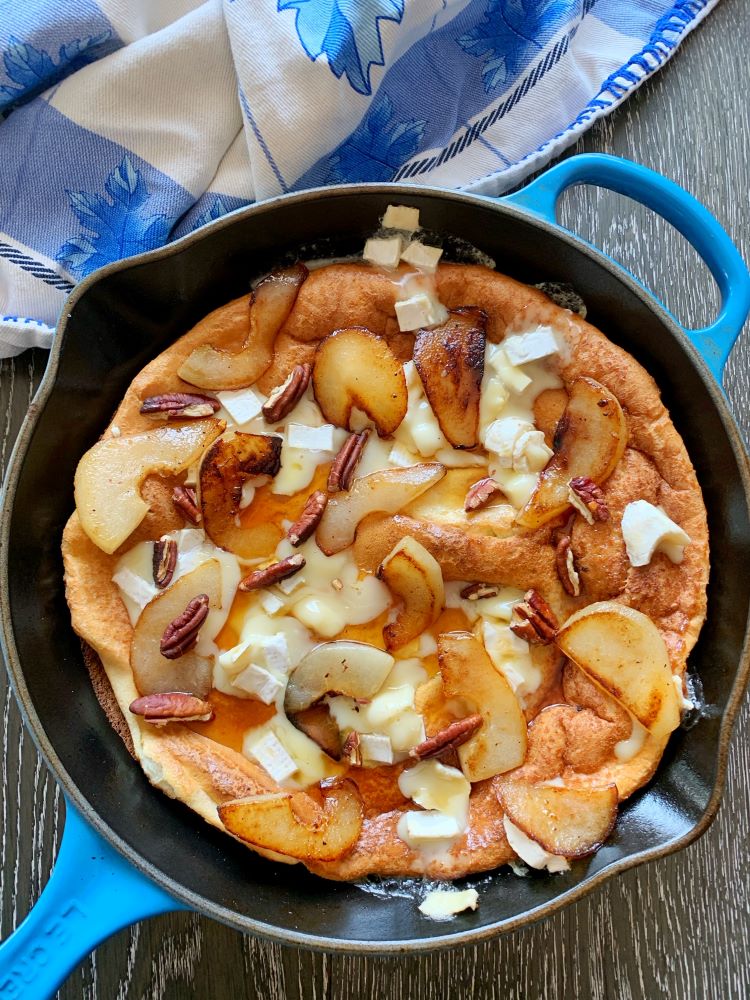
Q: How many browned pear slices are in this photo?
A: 14